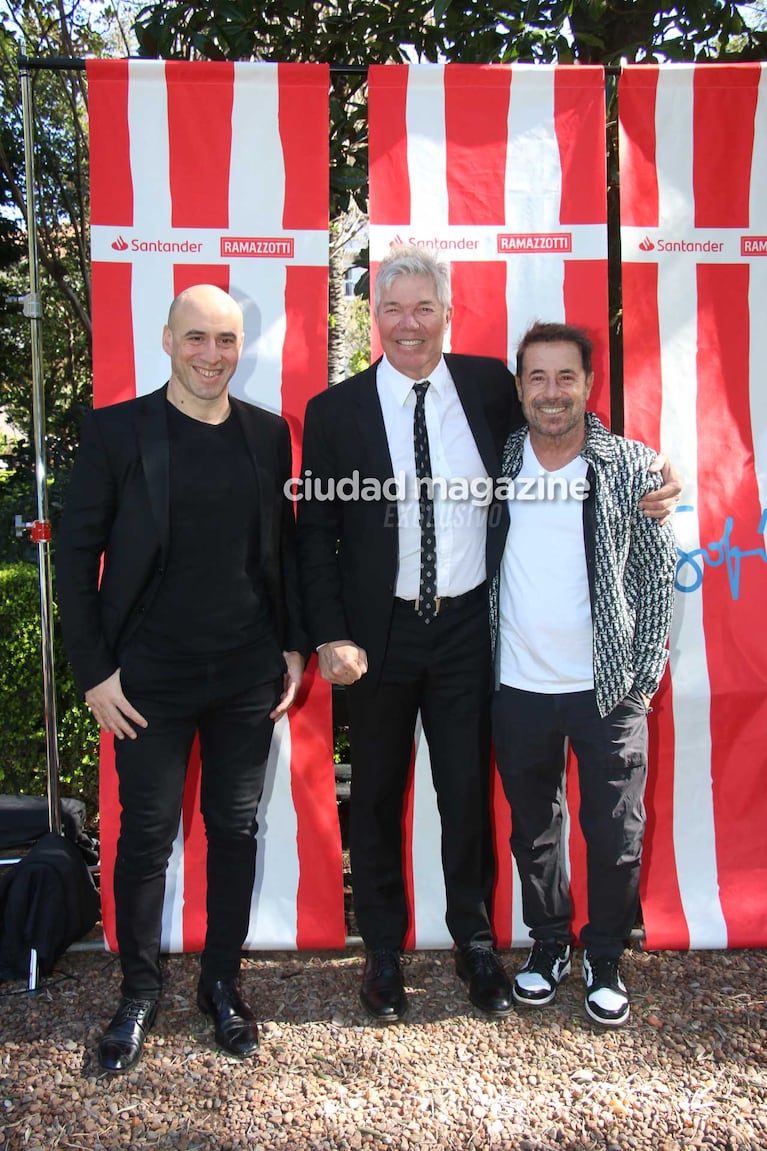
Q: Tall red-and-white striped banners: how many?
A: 3